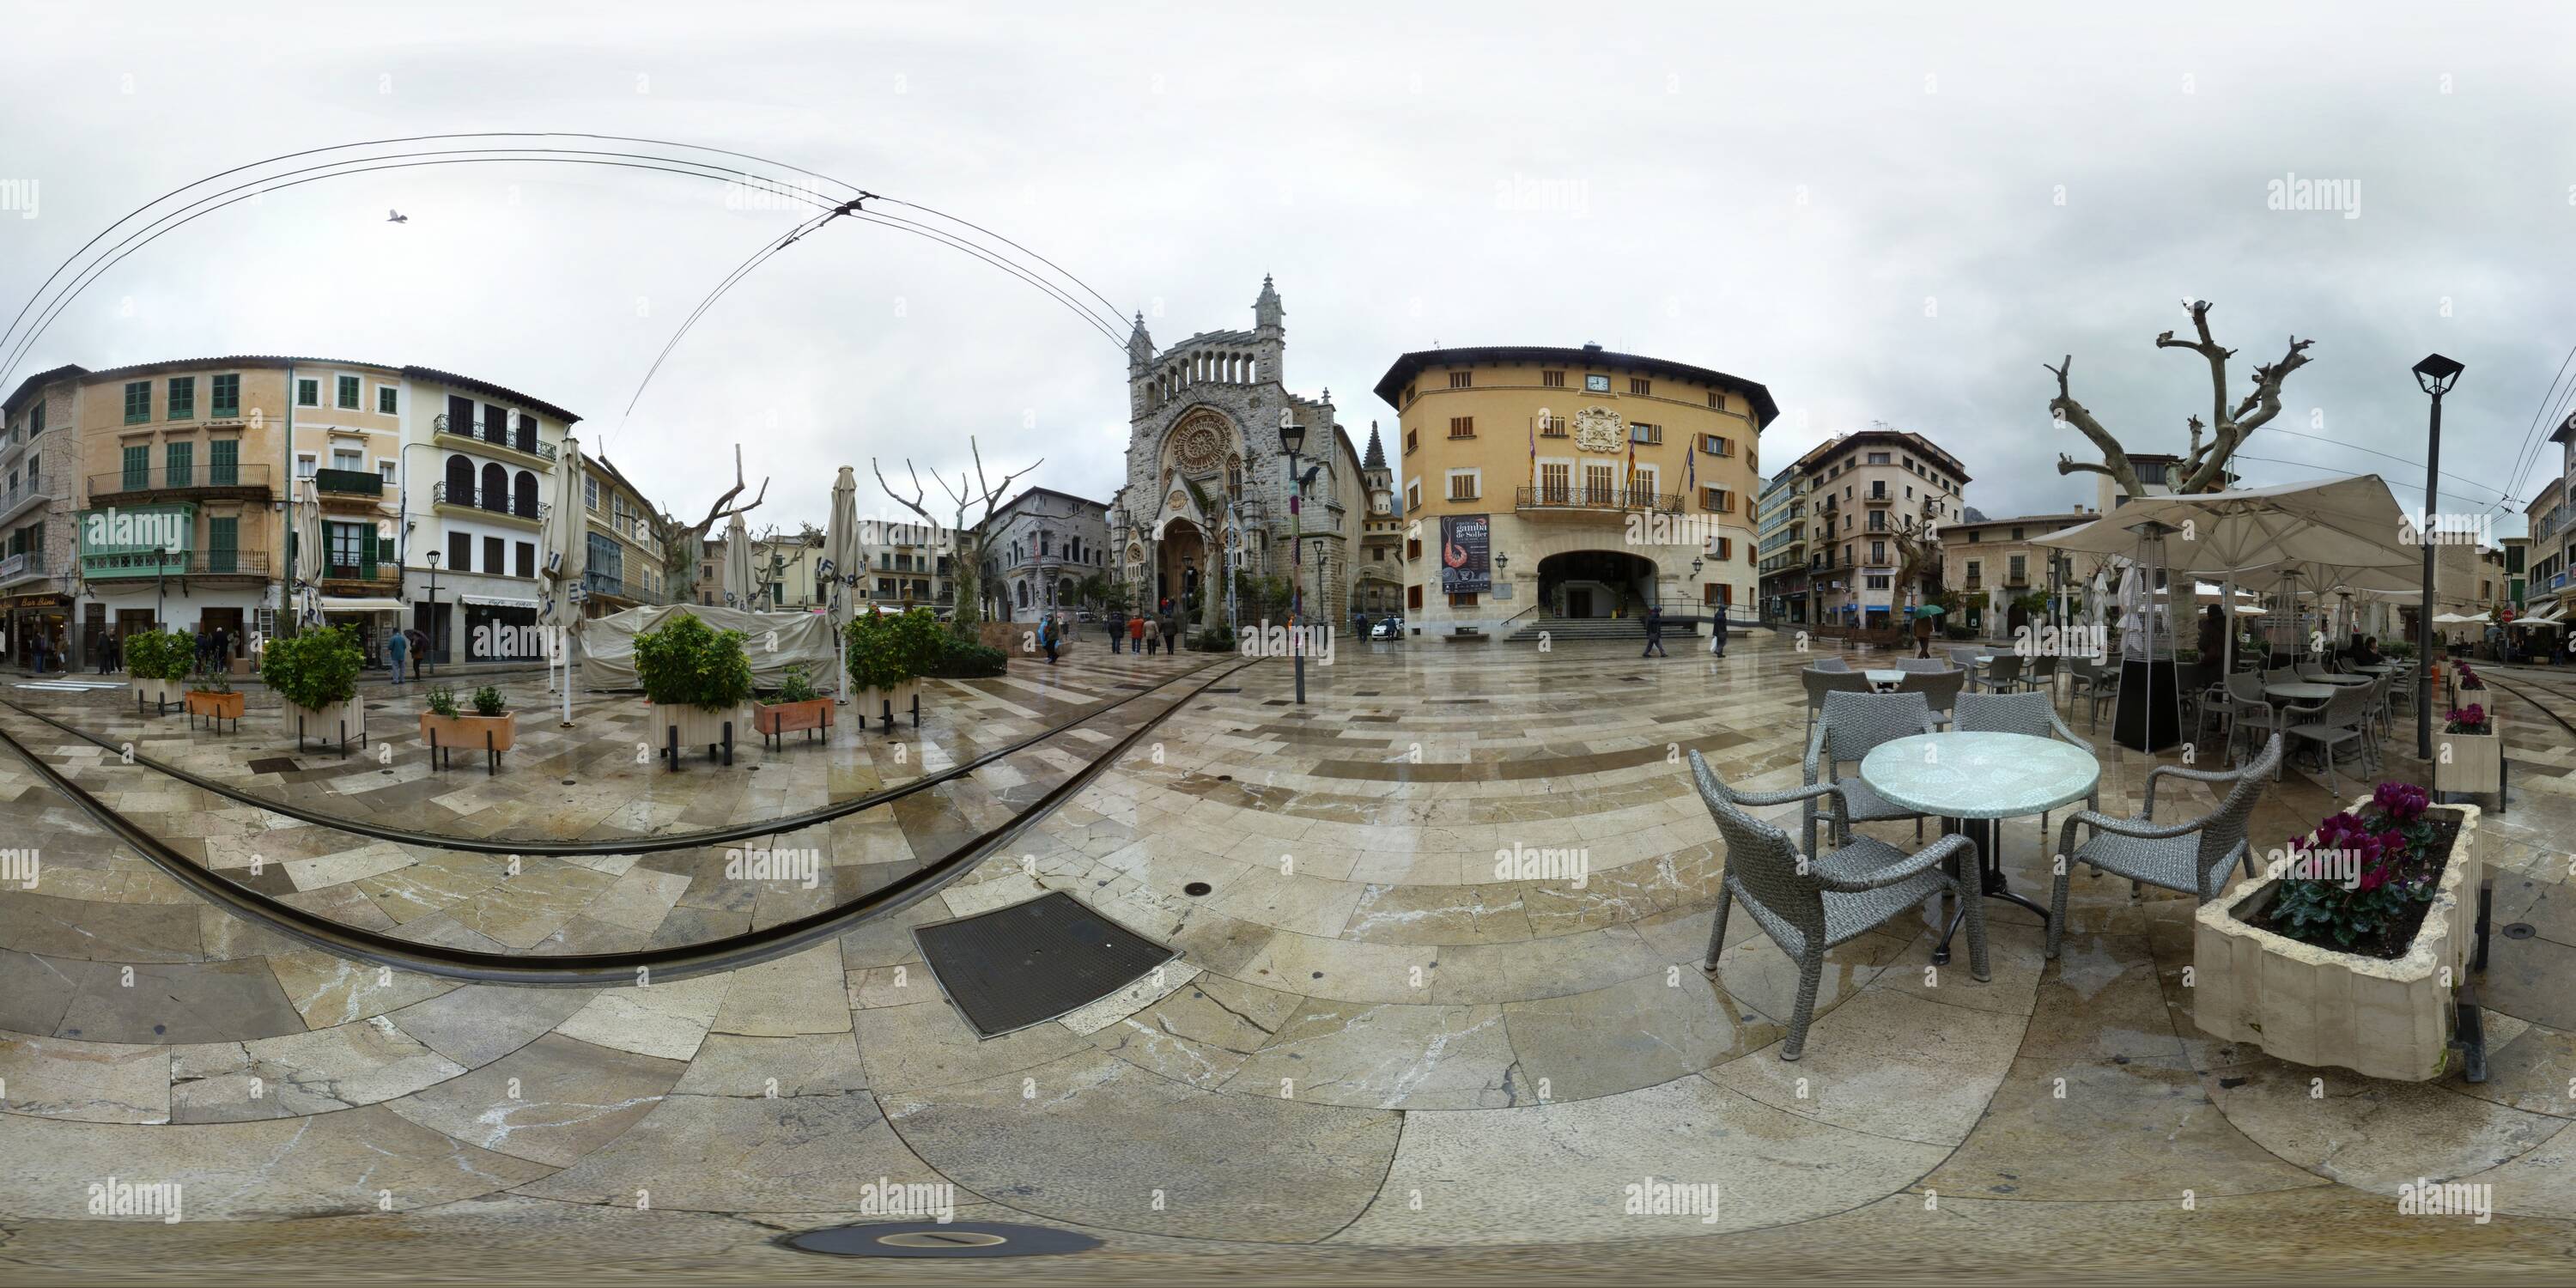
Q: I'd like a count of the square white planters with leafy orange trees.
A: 4